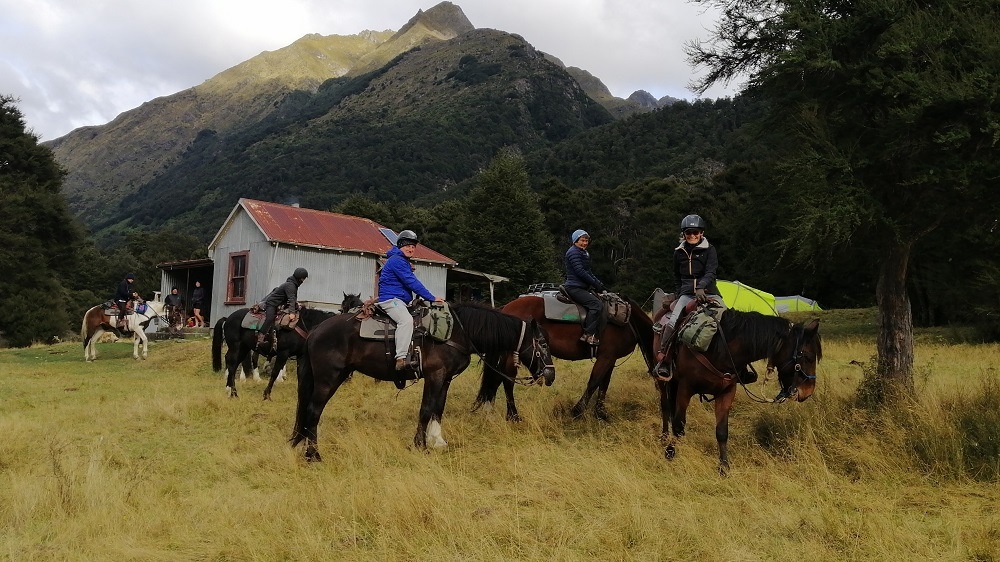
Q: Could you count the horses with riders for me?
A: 5